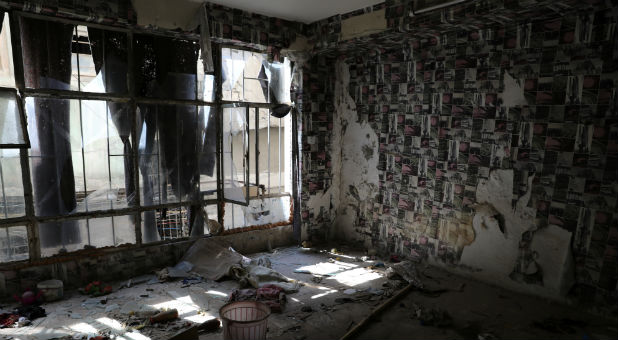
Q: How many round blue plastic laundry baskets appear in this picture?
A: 0